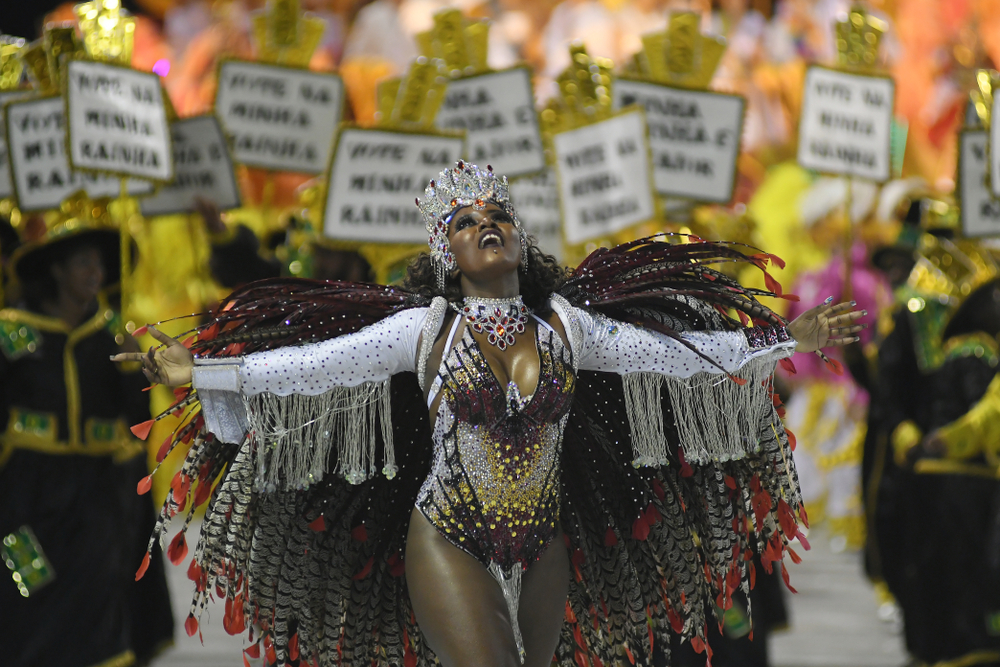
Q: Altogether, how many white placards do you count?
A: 13